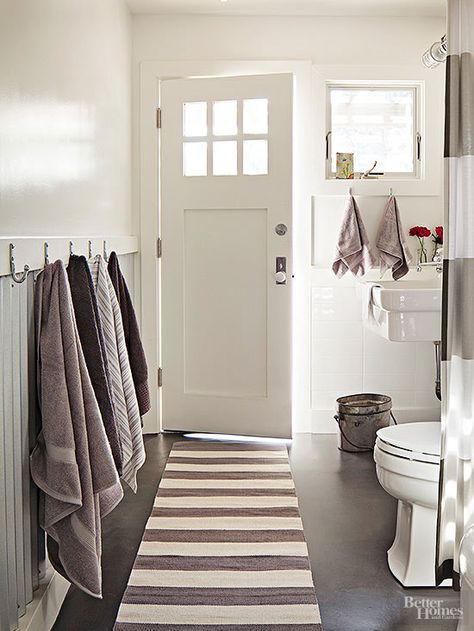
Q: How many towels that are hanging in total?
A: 6